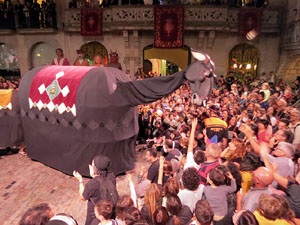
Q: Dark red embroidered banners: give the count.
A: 3